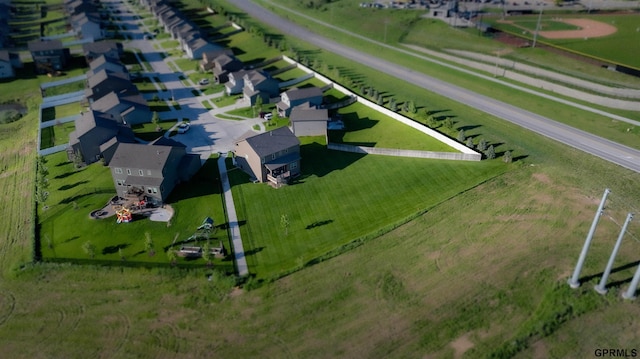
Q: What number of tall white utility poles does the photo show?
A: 3